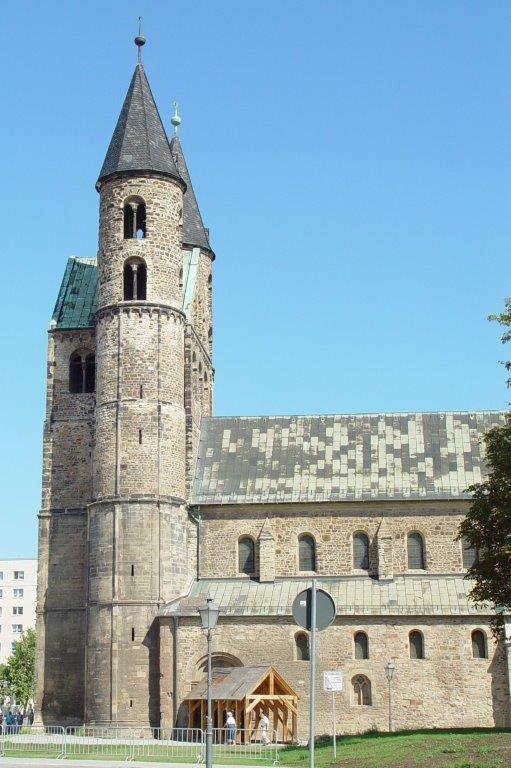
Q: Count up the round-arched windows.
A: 13